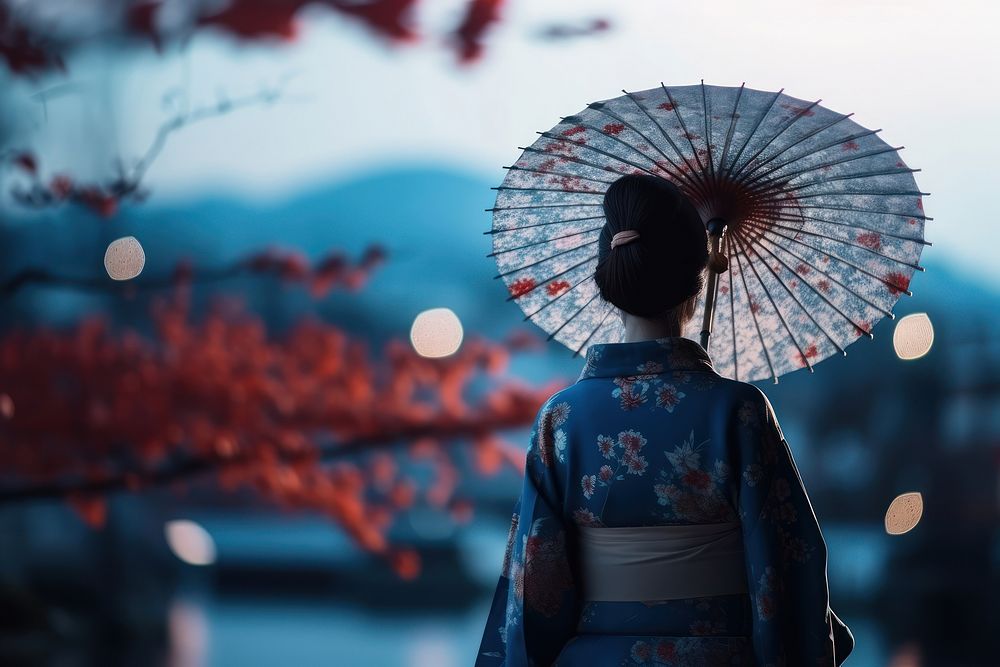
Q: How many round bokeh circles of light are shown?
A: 5